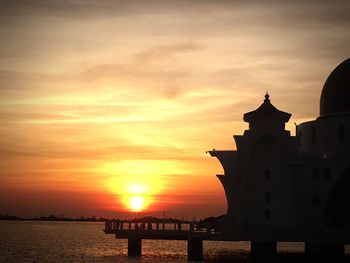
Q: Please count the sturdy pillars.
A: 4